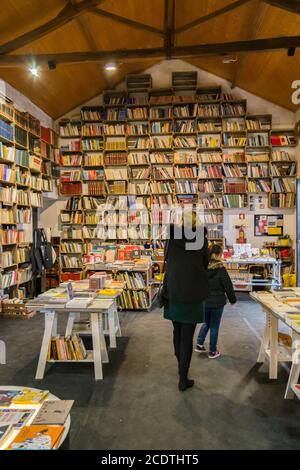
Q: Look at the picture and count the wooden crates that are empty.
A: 2